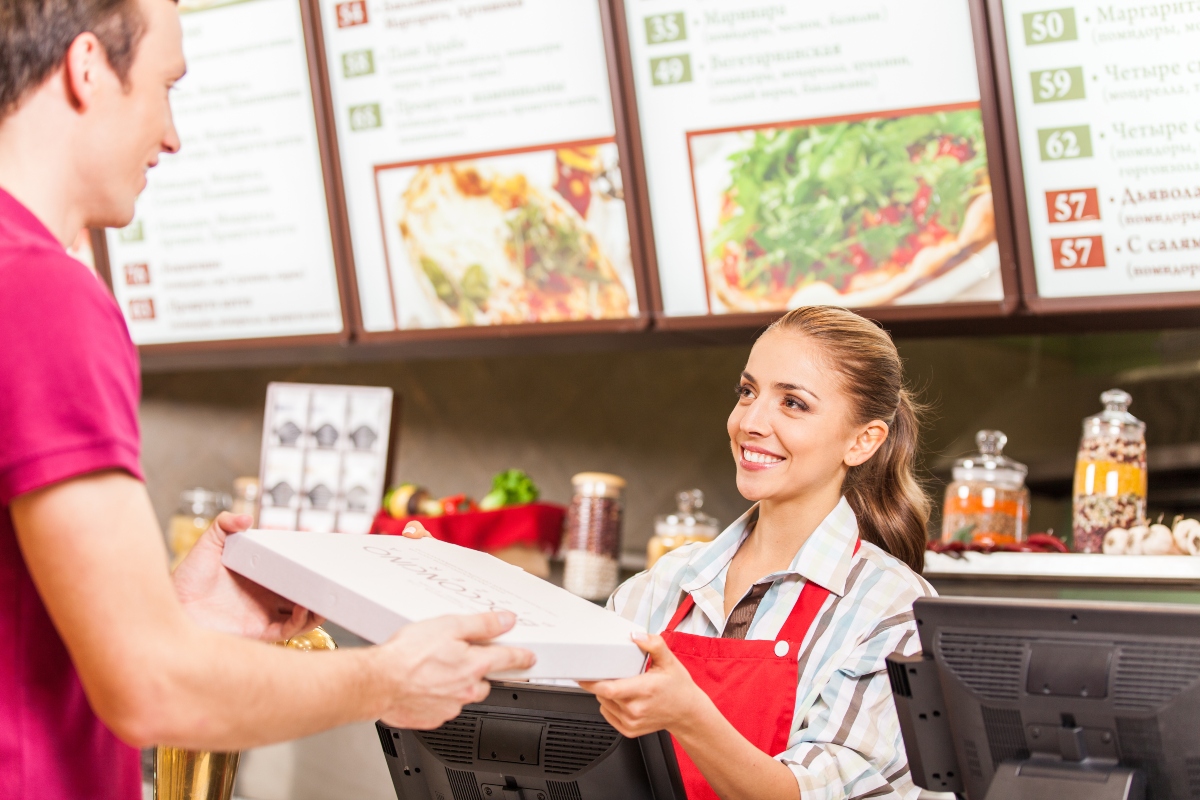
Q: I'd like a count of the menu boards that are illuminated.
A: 4